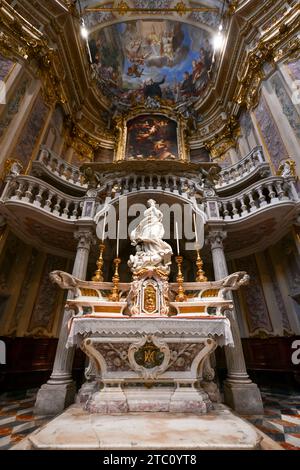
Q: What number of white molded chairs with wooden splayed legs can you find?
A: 0